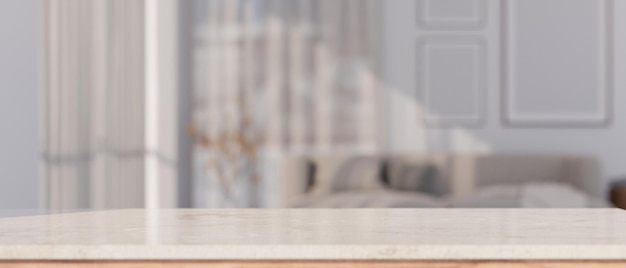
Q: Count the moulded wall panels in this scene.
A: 3